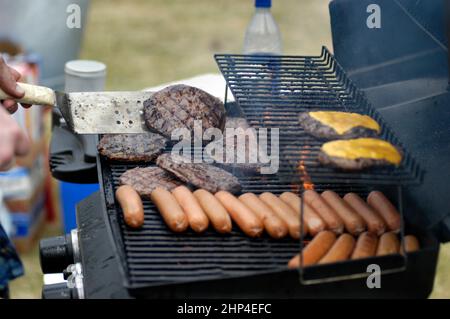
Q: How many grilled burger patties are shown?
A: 7